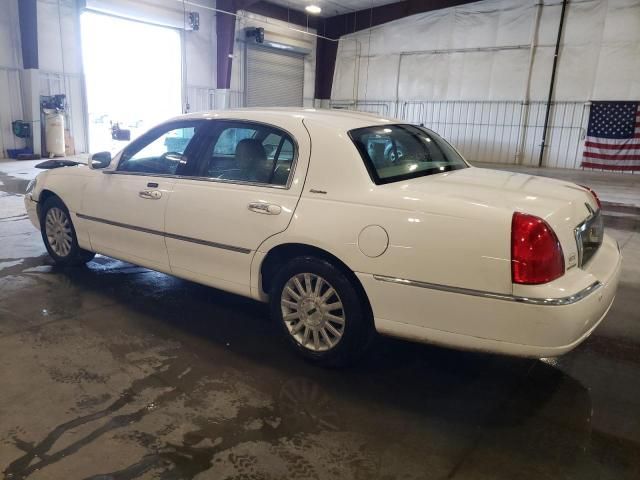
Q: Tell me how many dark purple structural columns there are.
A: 3